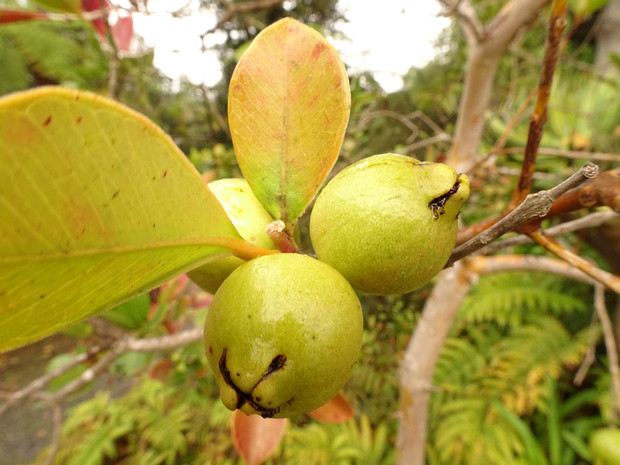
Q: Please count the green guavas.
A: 3